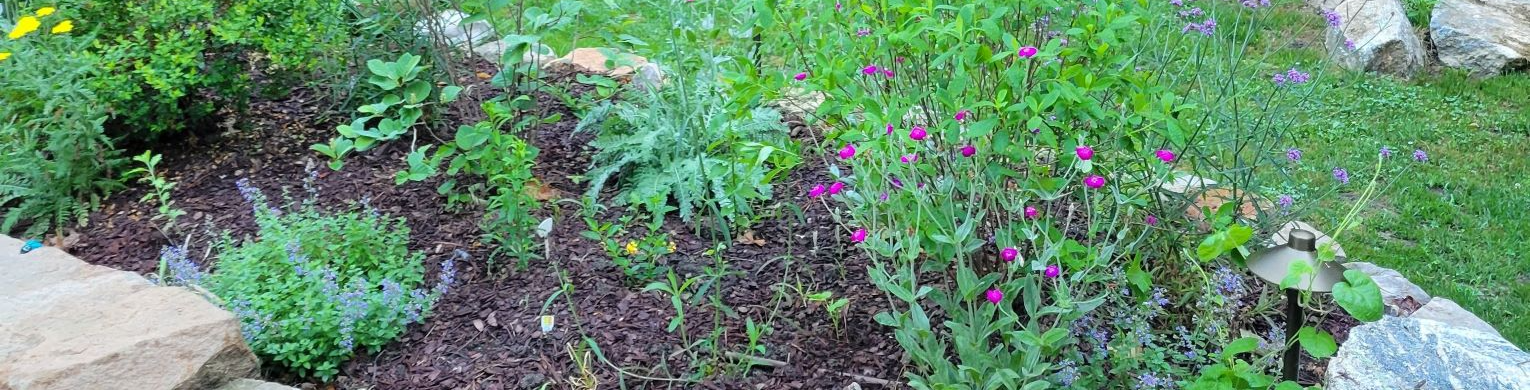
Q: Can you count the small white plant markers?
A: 2